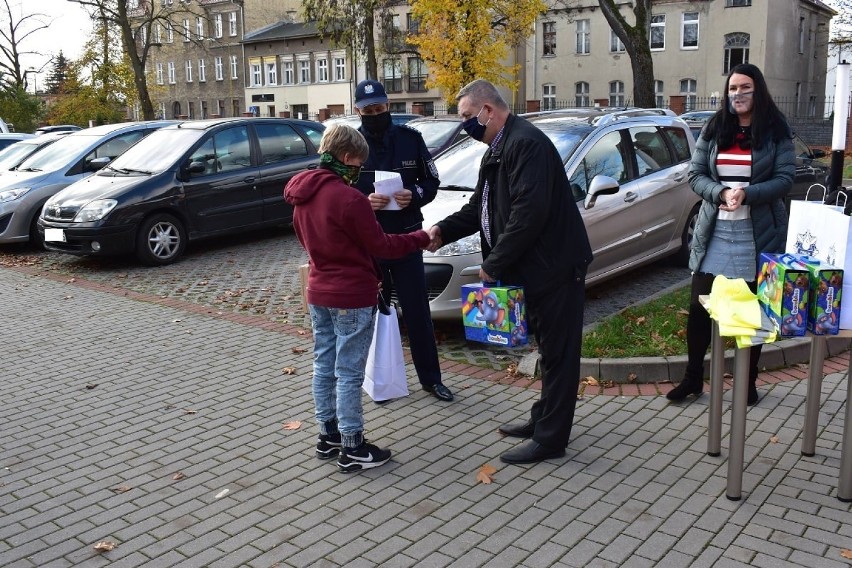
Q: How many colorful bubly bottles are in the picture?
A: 0